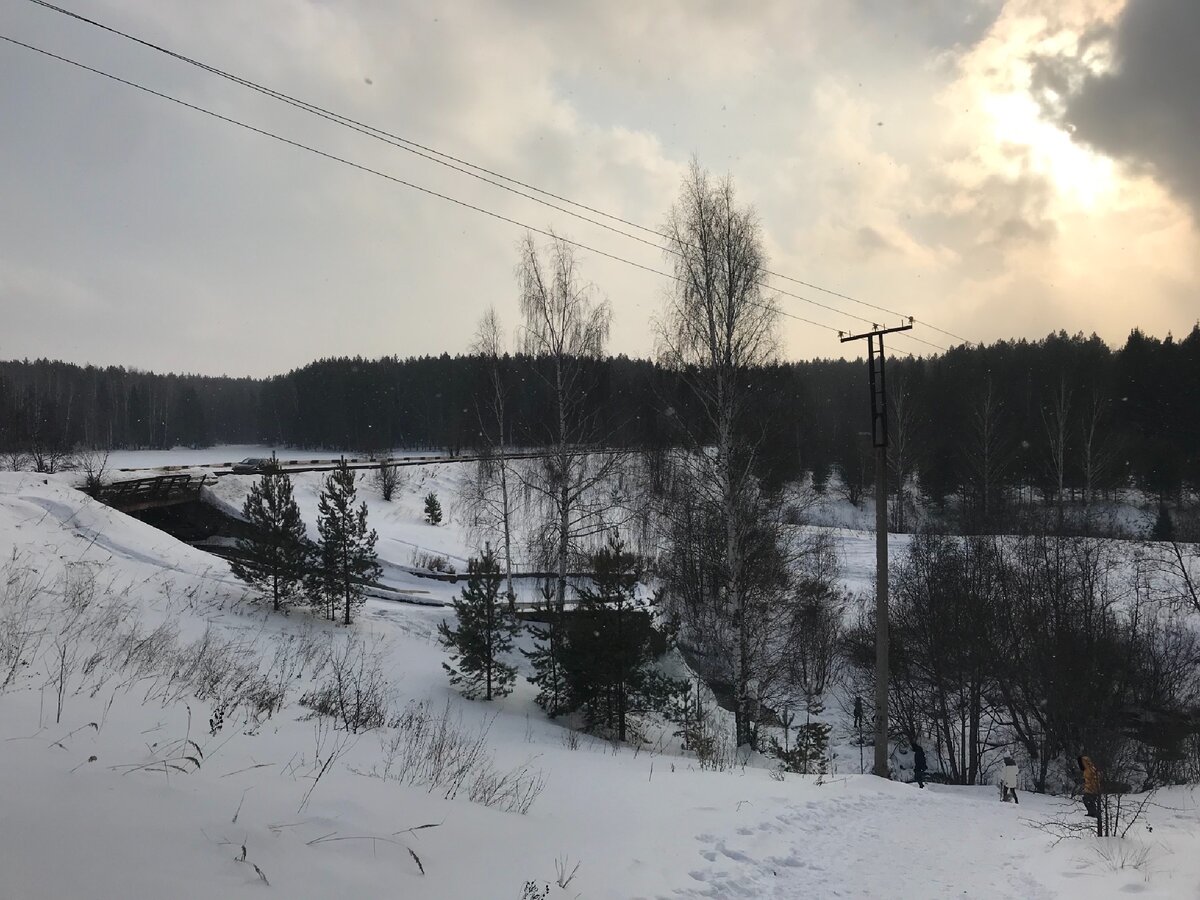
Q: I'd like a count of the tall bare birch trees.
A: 3